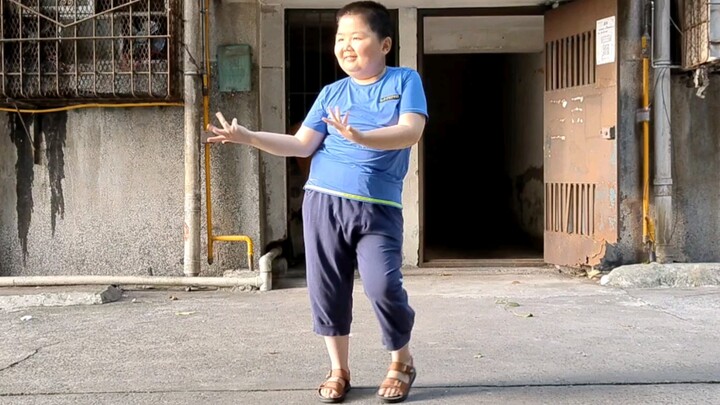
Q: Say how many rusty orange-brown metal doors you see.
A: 1